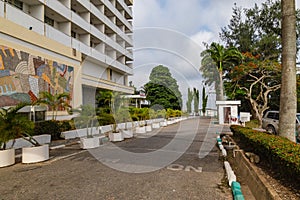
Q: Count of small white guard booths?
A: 1